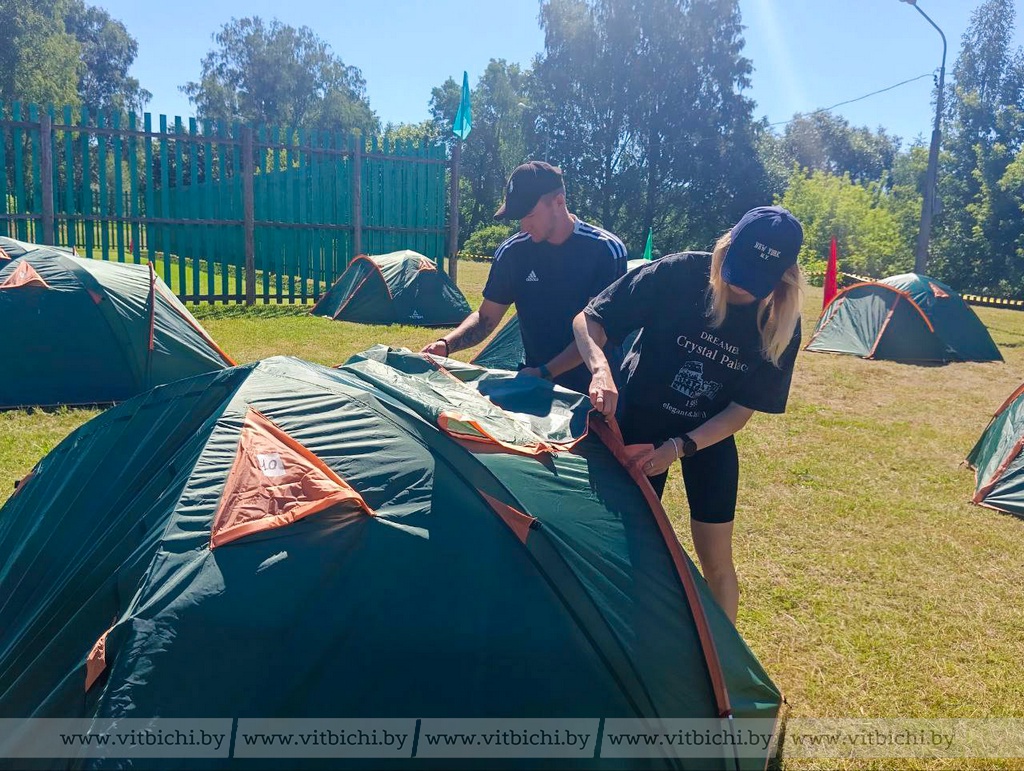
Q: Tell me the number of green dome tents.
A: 7